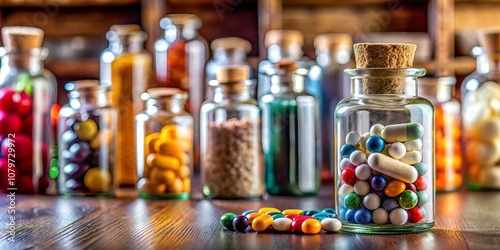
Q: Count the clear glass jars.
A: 13